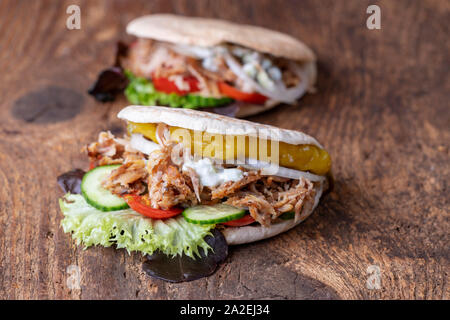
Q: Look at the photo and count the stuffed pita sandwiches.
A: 2